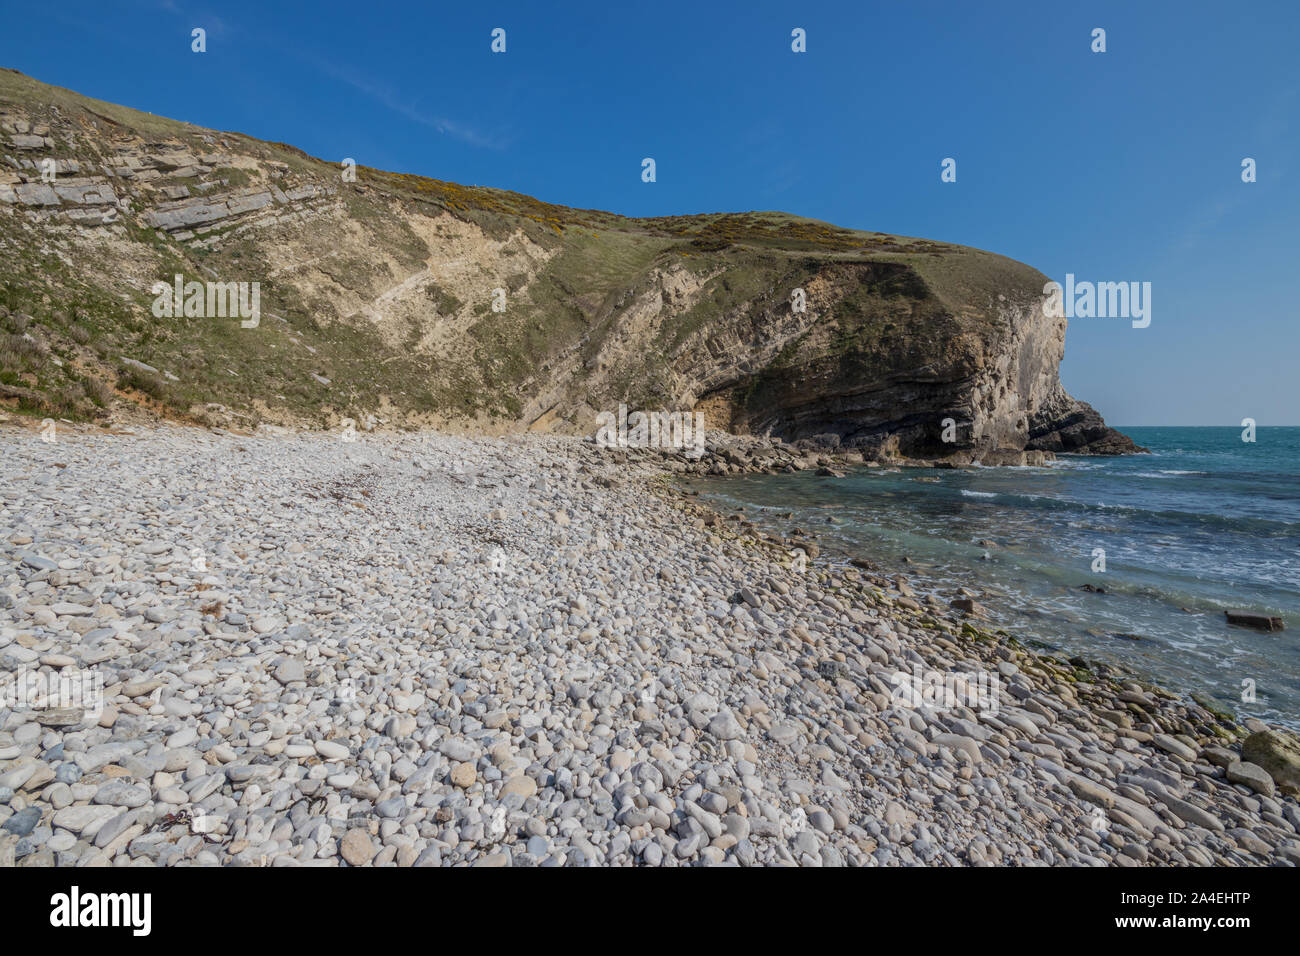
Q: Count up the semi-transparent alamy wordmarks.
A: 5